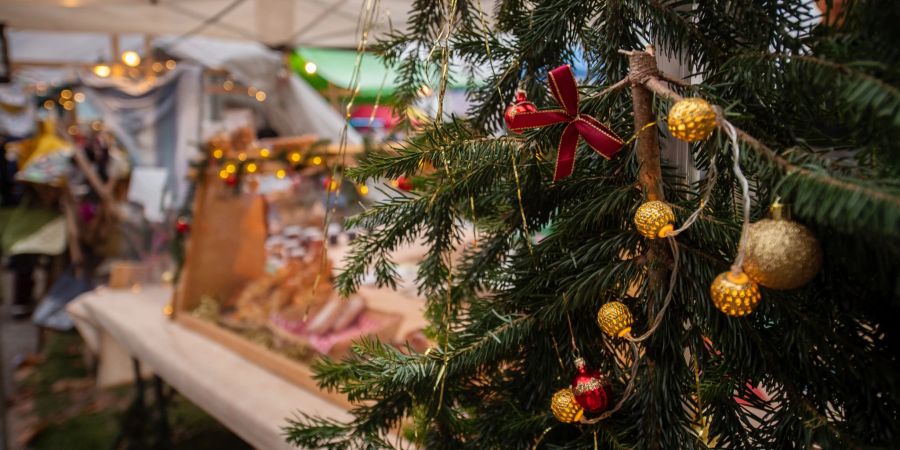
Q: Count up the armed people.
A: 0